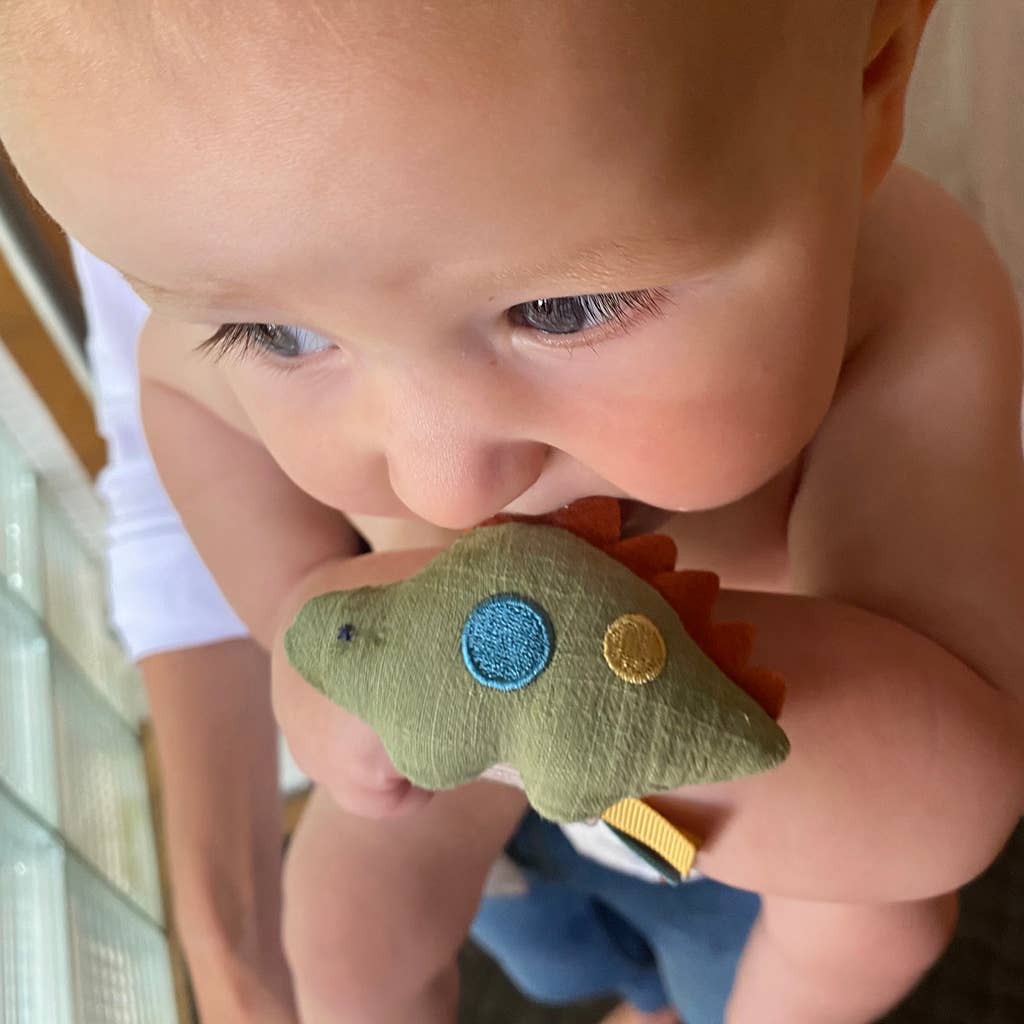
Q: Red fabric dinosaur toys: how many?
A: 0